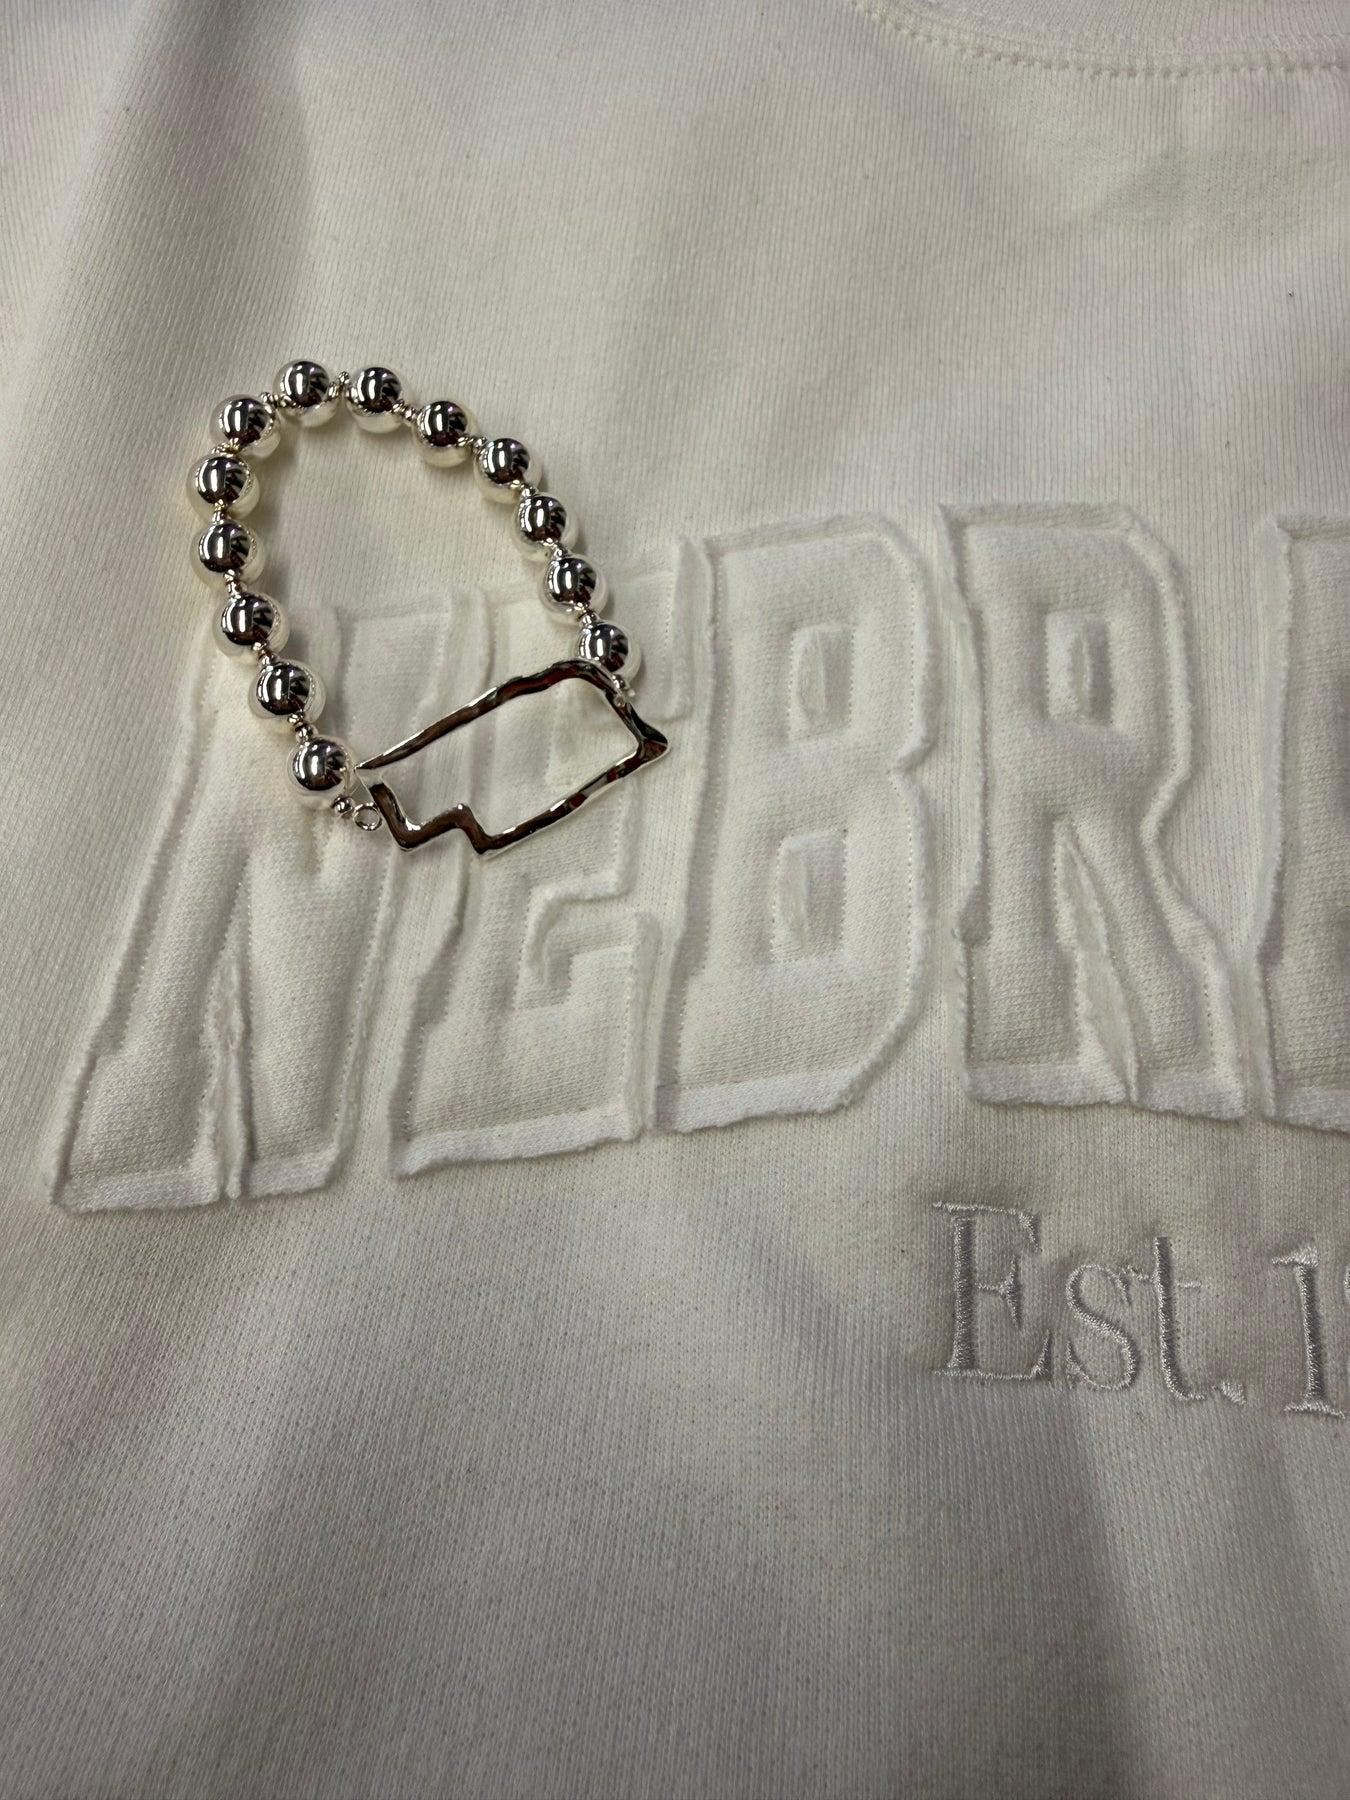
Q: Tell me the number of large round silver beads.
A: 13